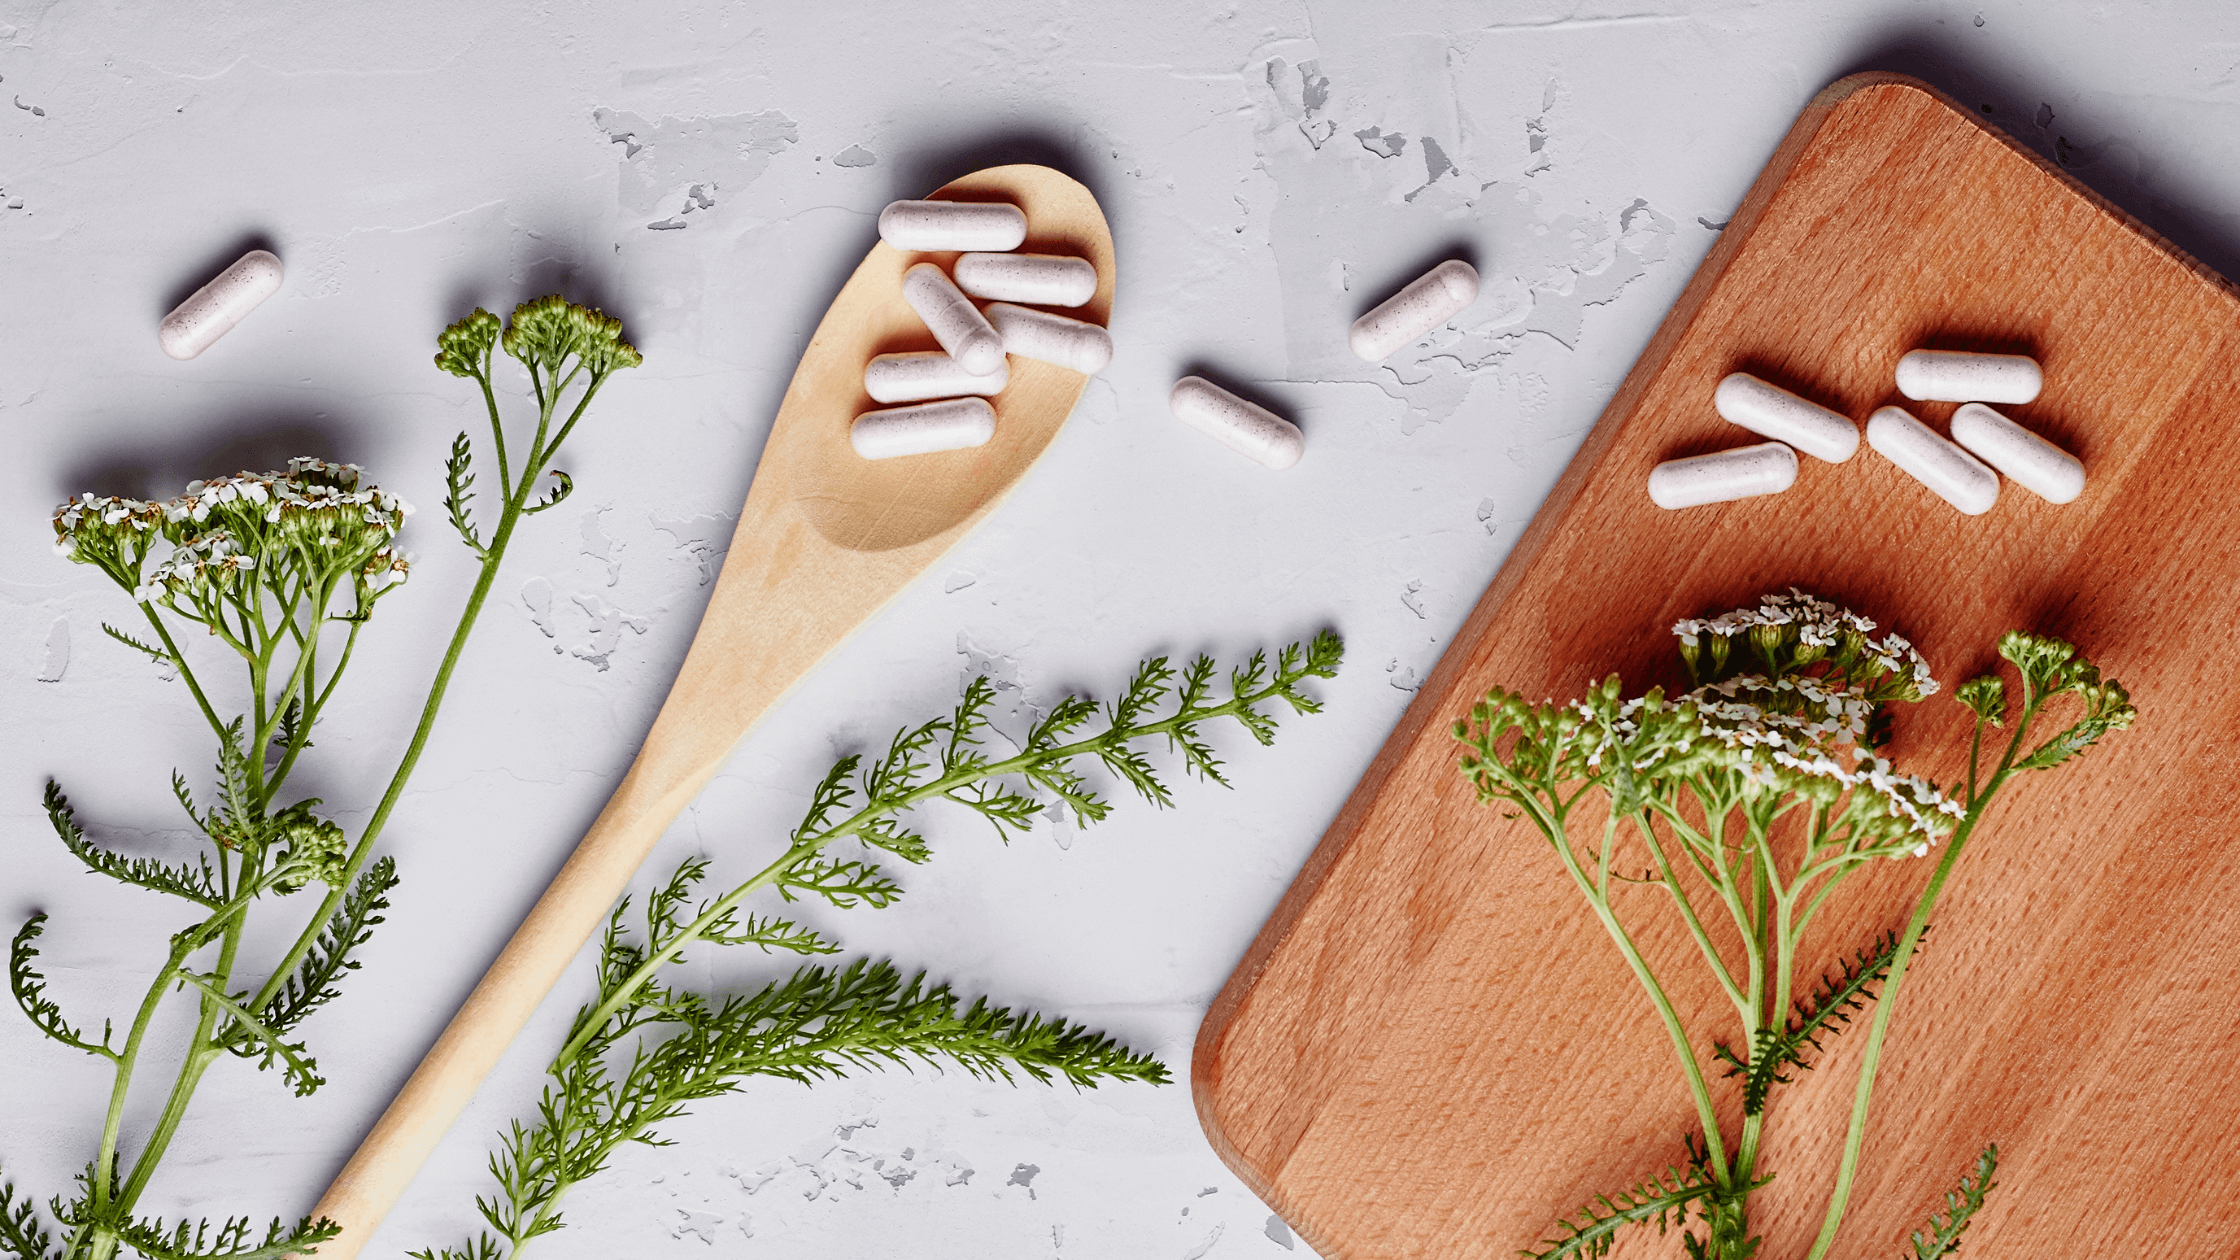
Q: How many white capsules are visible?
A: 14